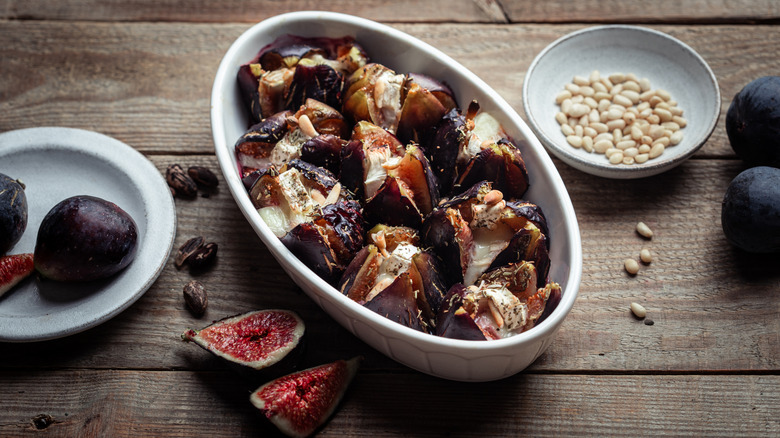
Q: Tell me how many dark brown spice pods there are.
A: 5